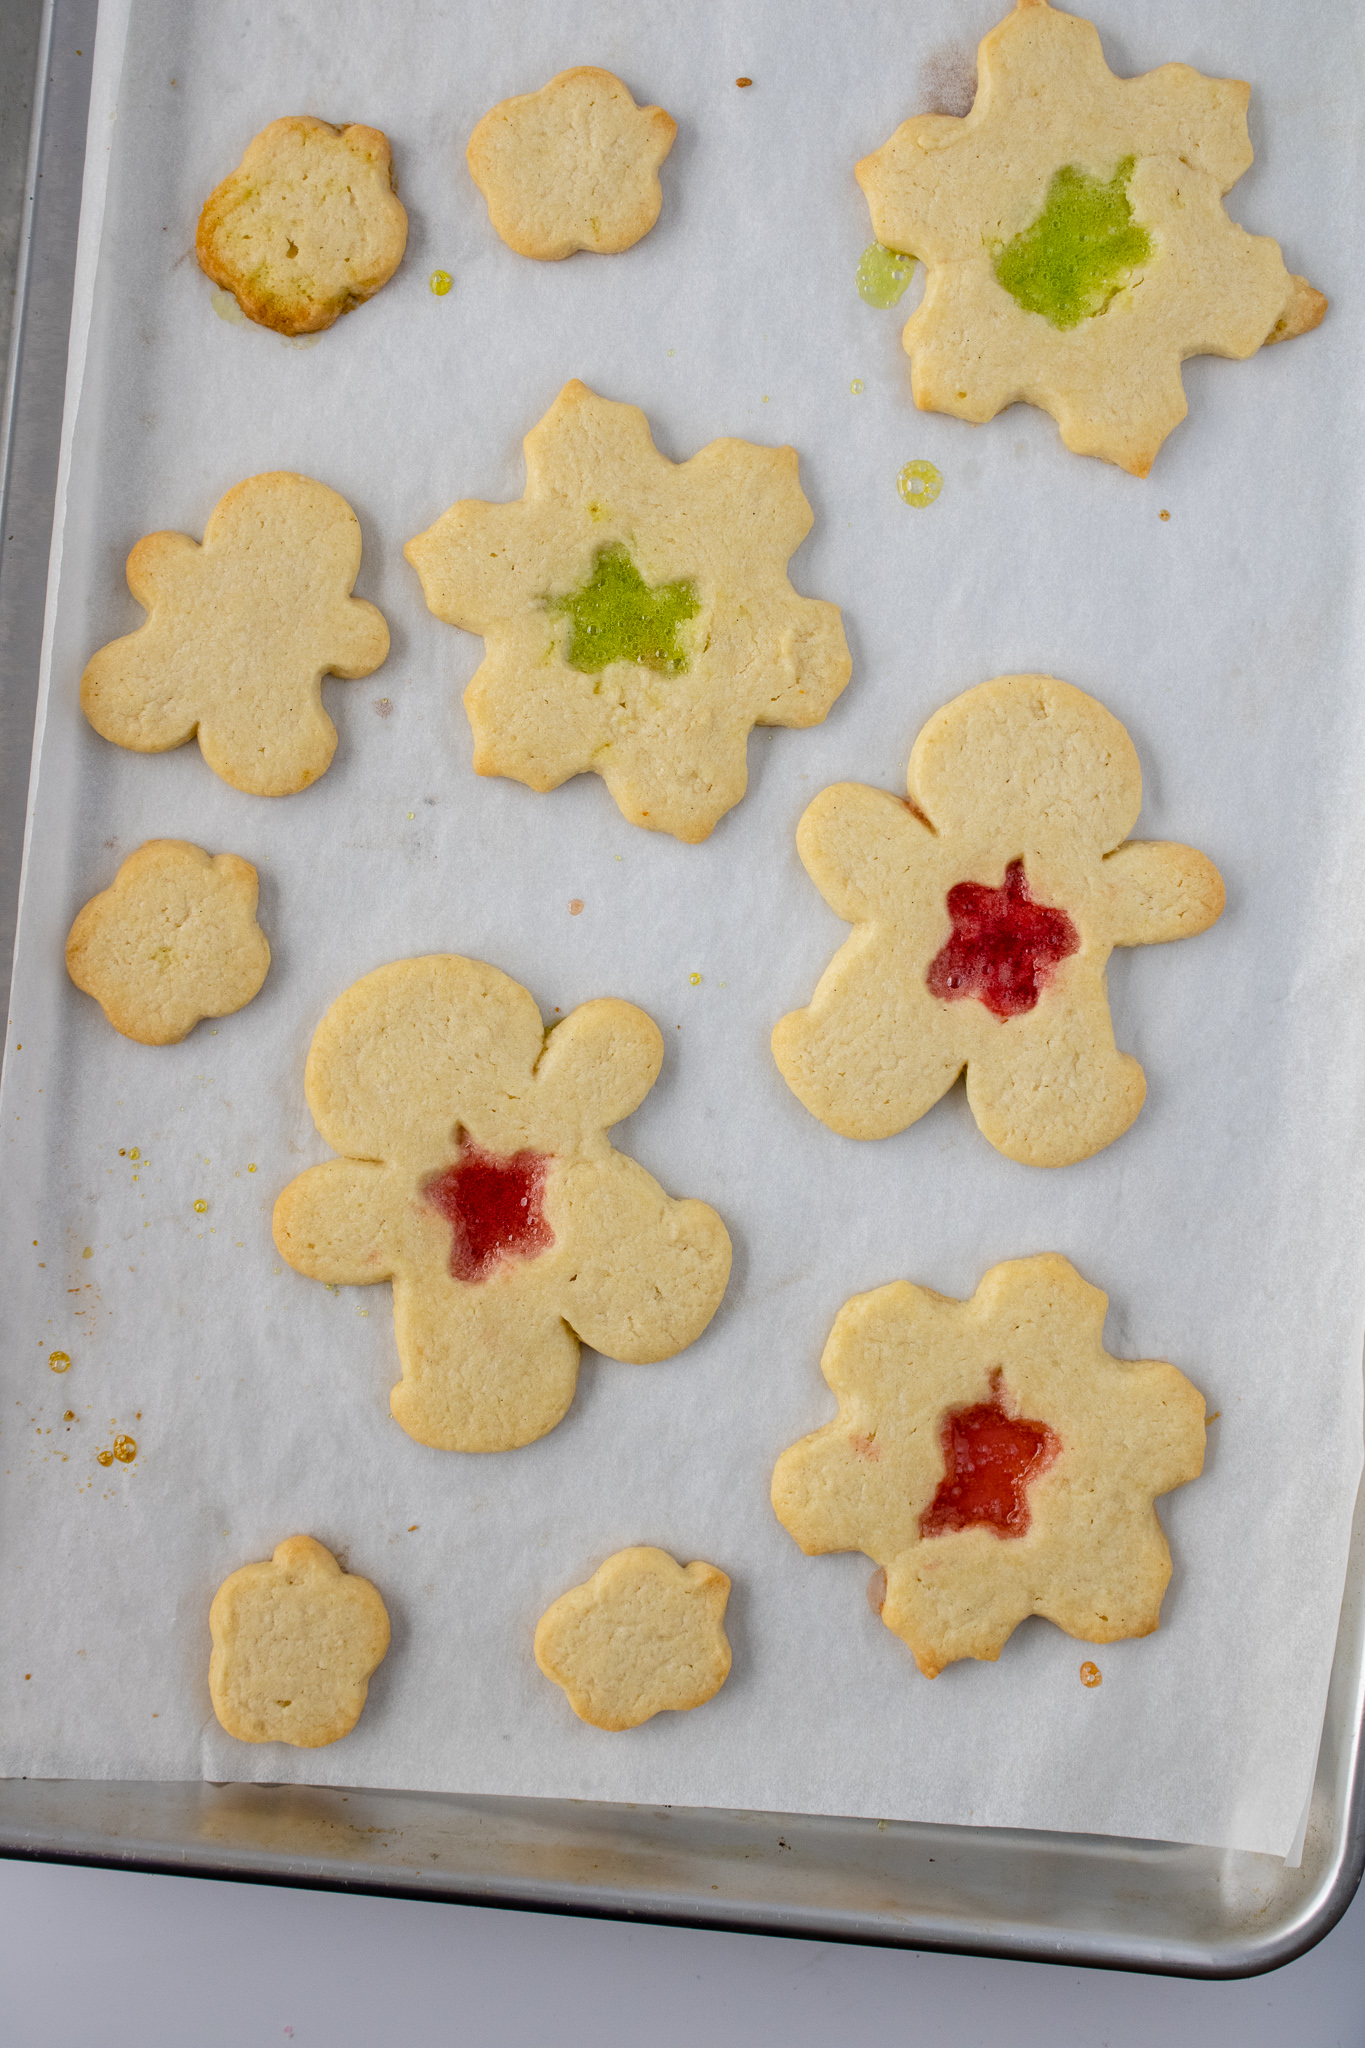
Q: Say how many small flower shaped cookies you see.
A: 5